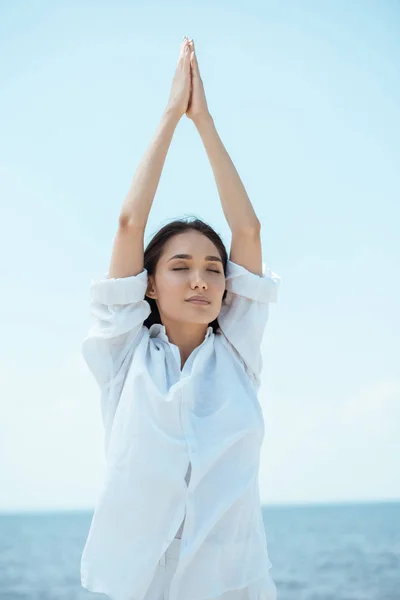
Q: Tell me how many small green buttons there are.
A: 0